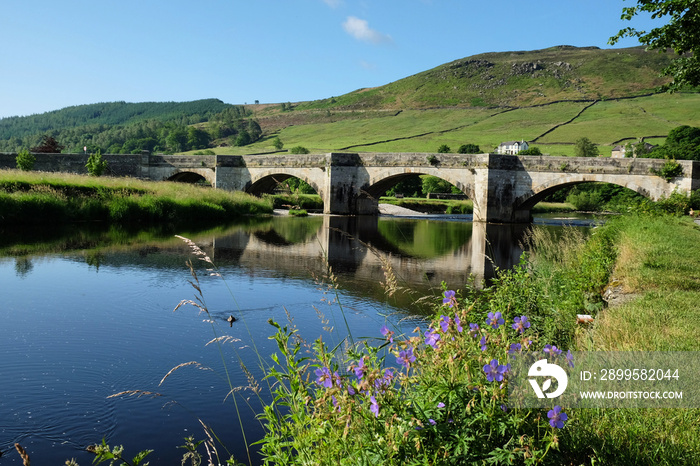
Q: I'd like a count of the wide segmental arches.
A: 4